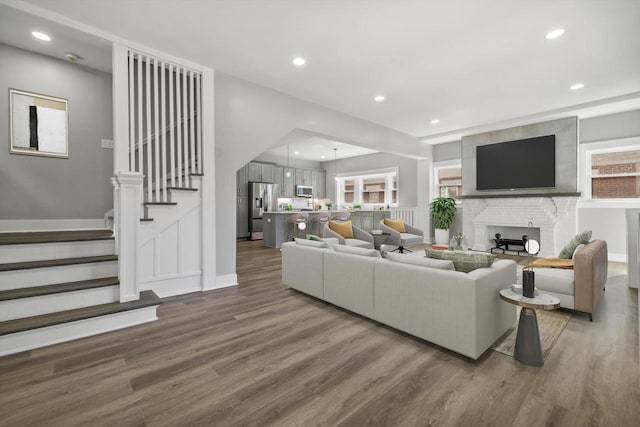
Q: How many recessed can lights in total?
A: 8